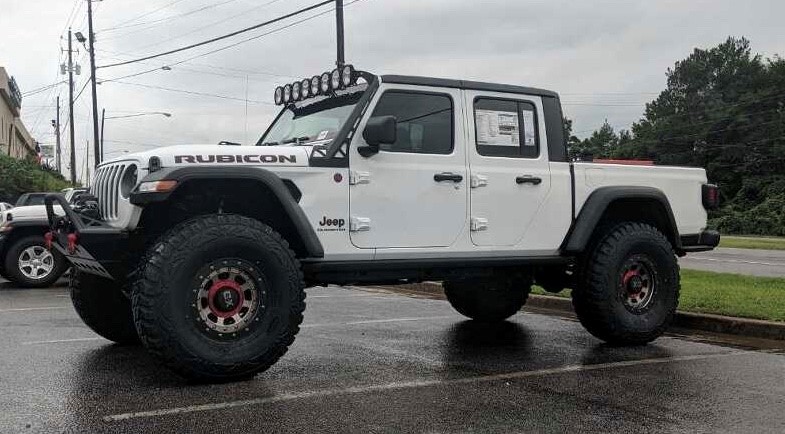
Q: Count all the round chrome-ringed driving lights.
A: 8